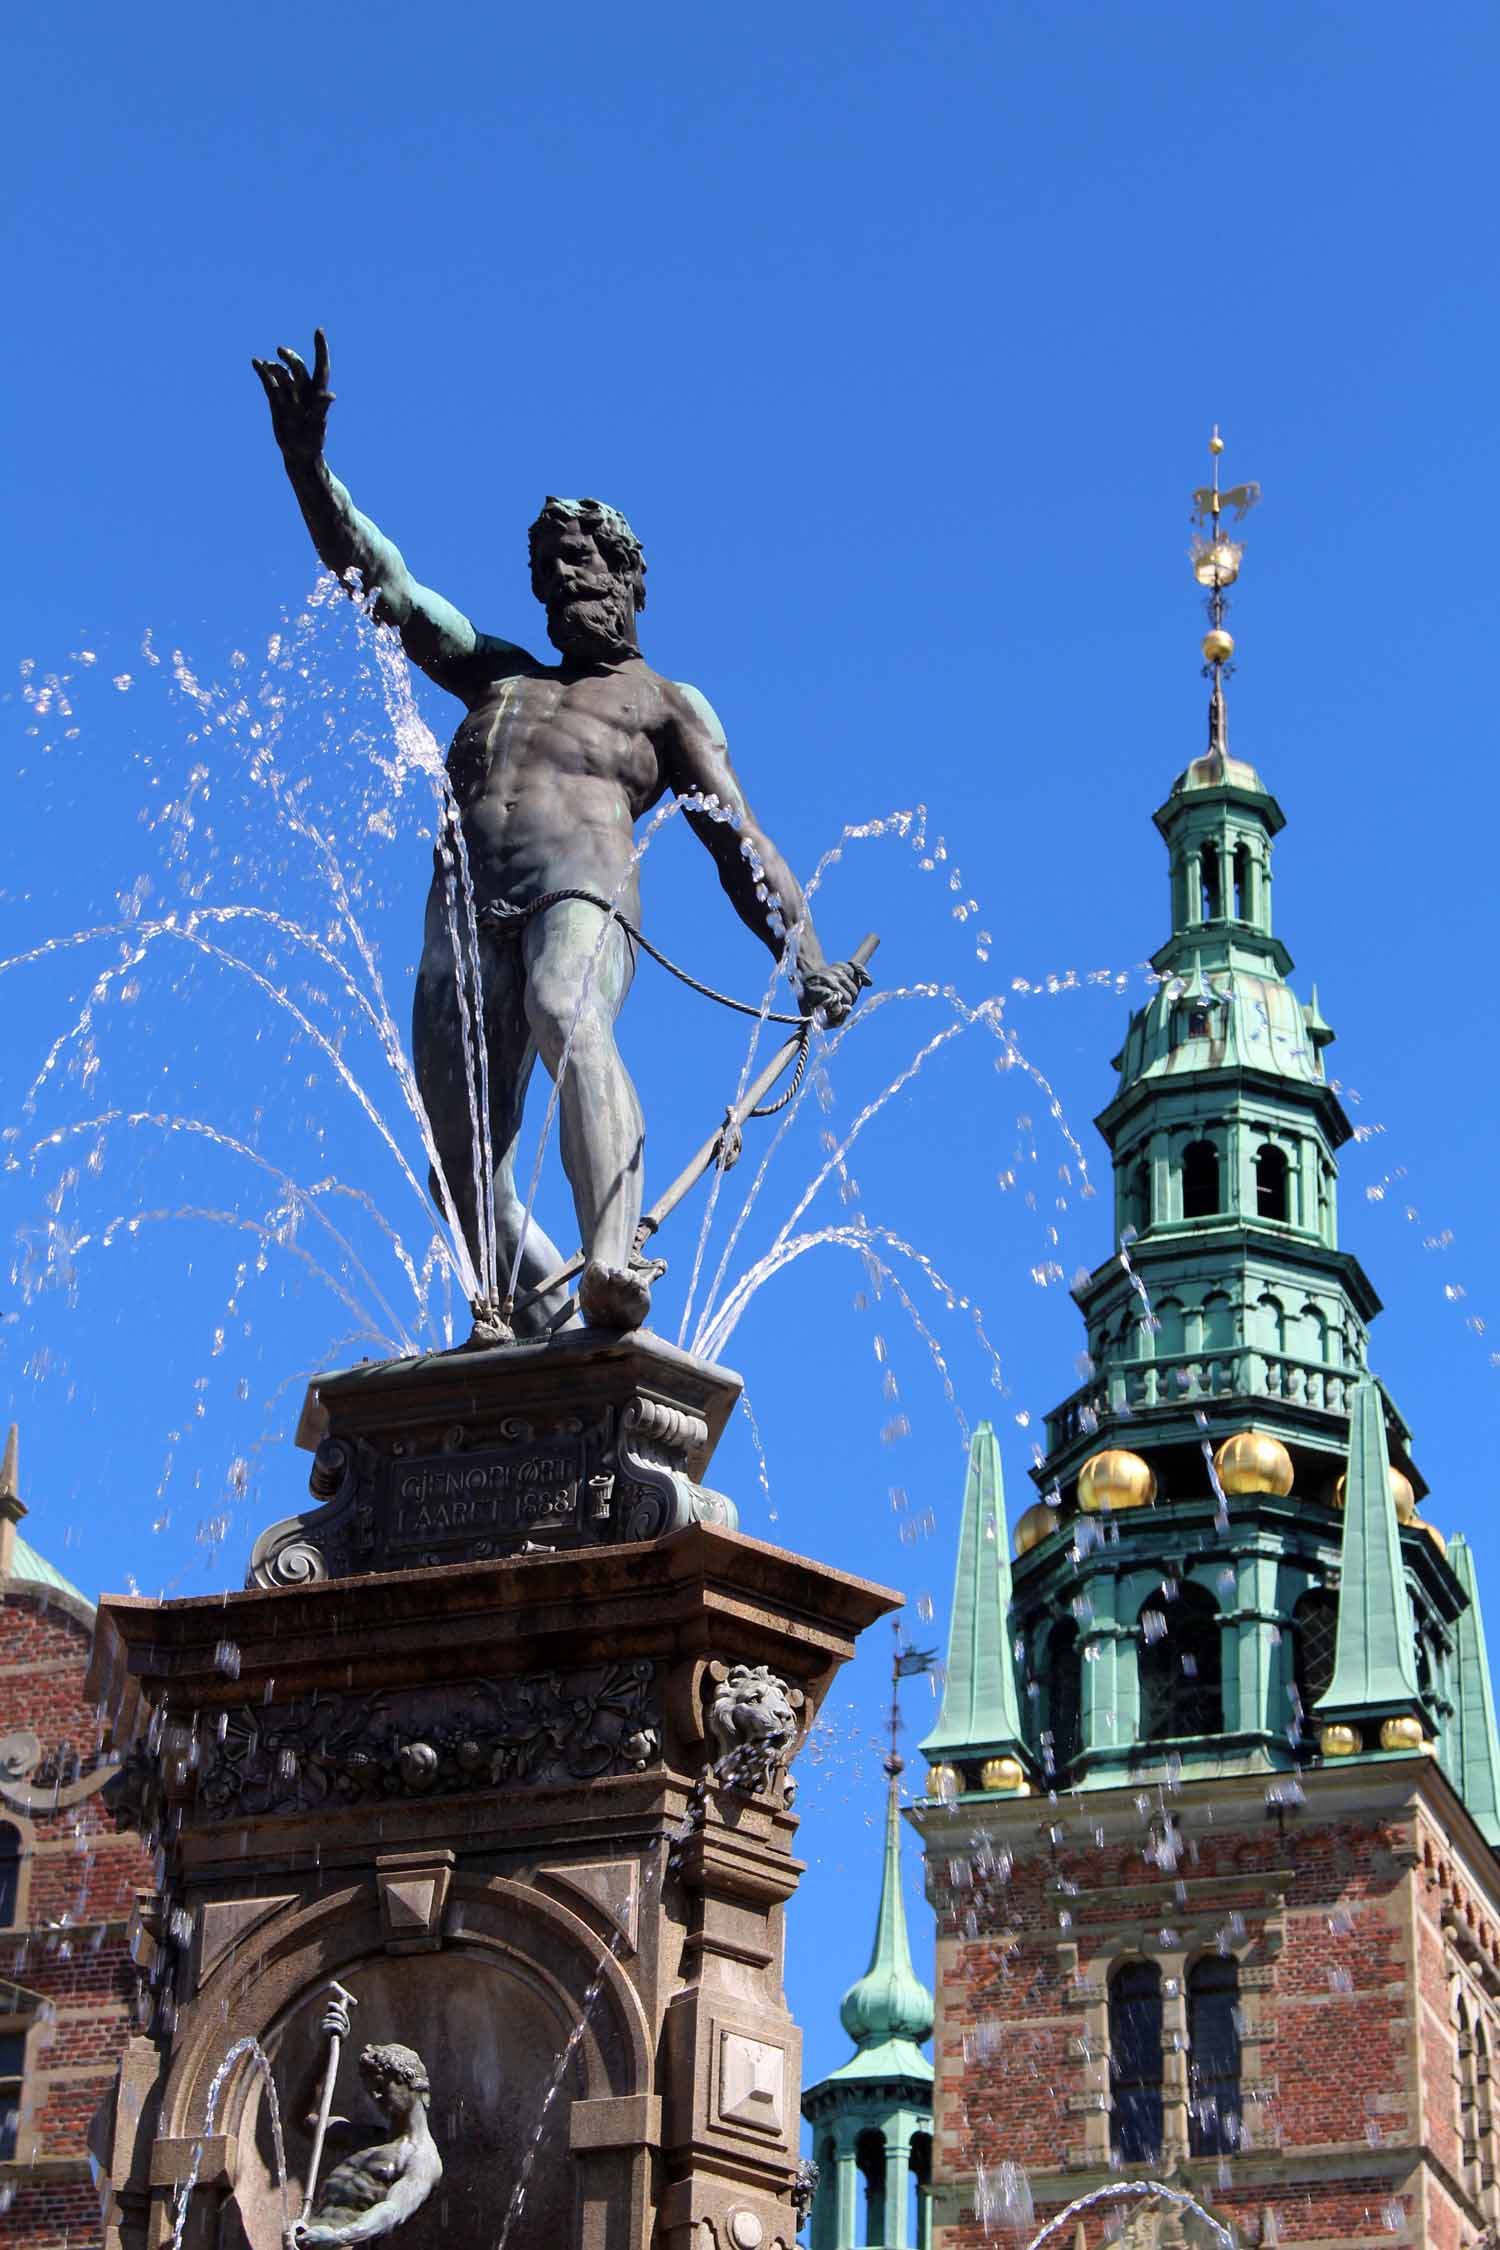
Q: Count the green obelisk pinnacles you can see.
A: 3